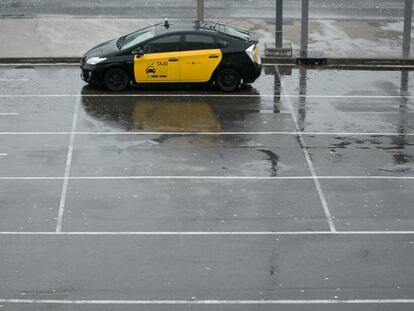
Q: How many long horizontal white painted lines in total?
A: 5